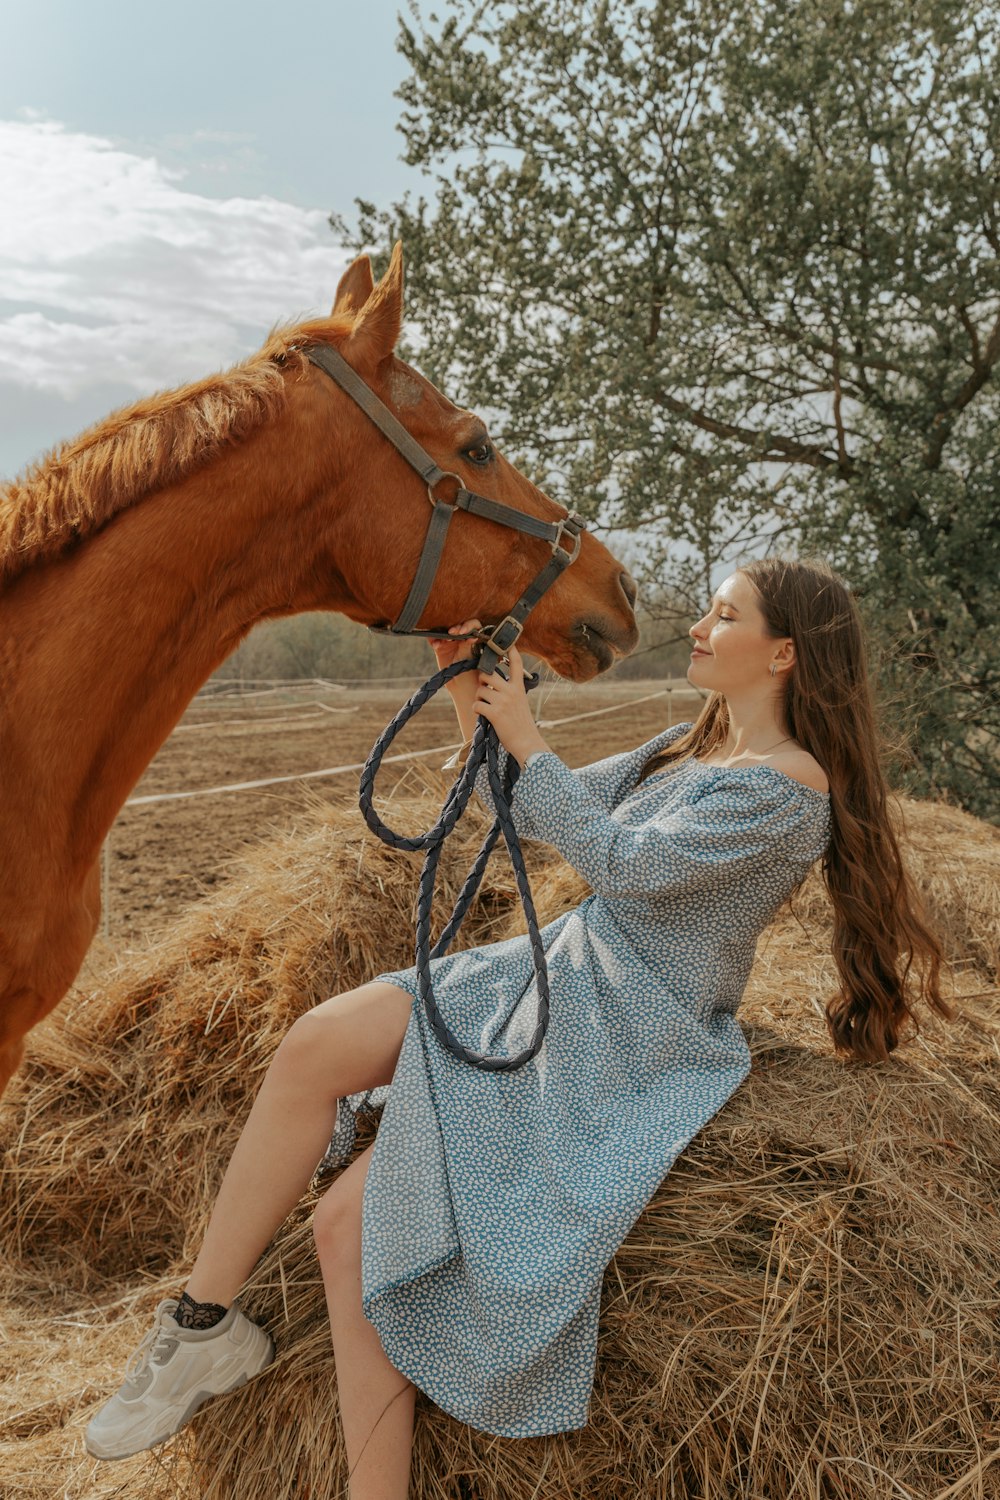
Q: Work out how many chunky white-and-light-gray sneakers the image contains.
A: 1